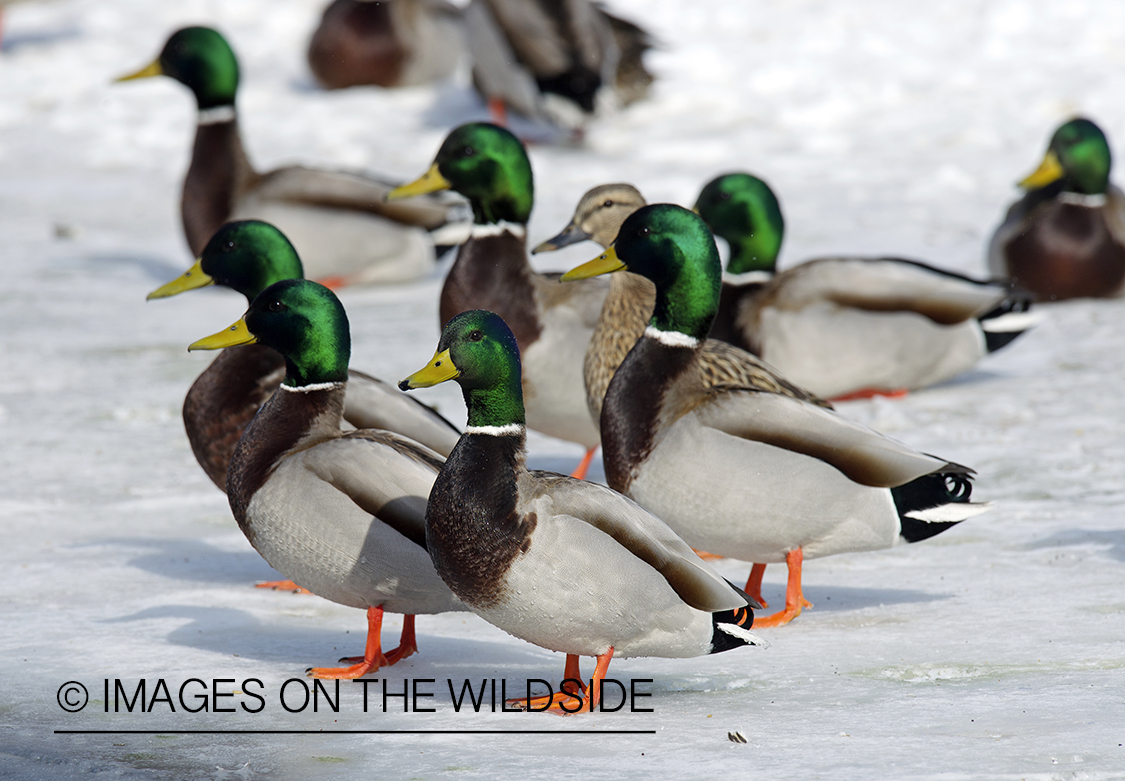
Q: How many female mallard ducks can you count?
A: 1